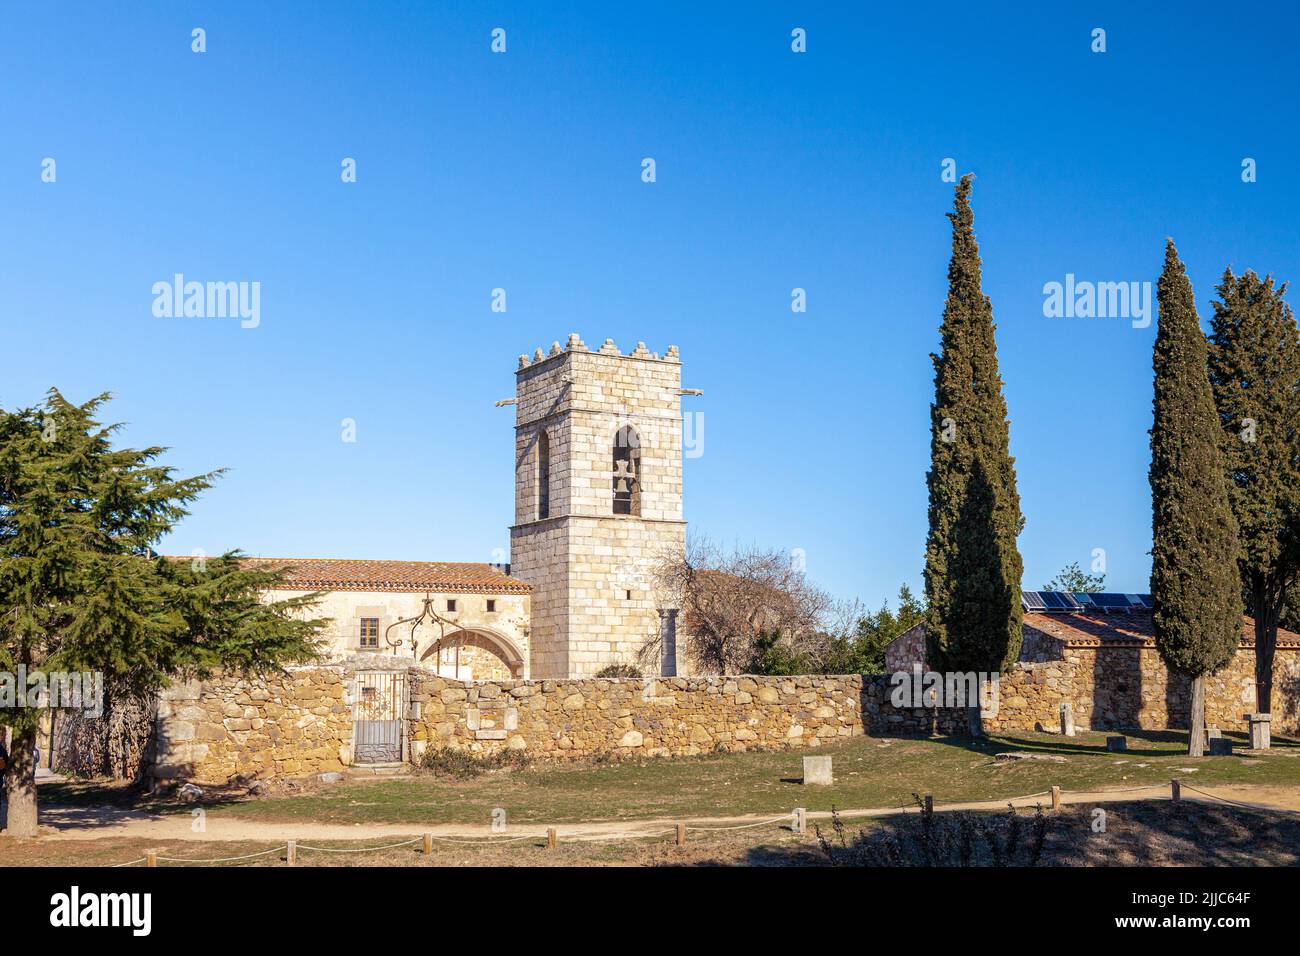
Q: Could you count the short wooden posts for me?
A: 9